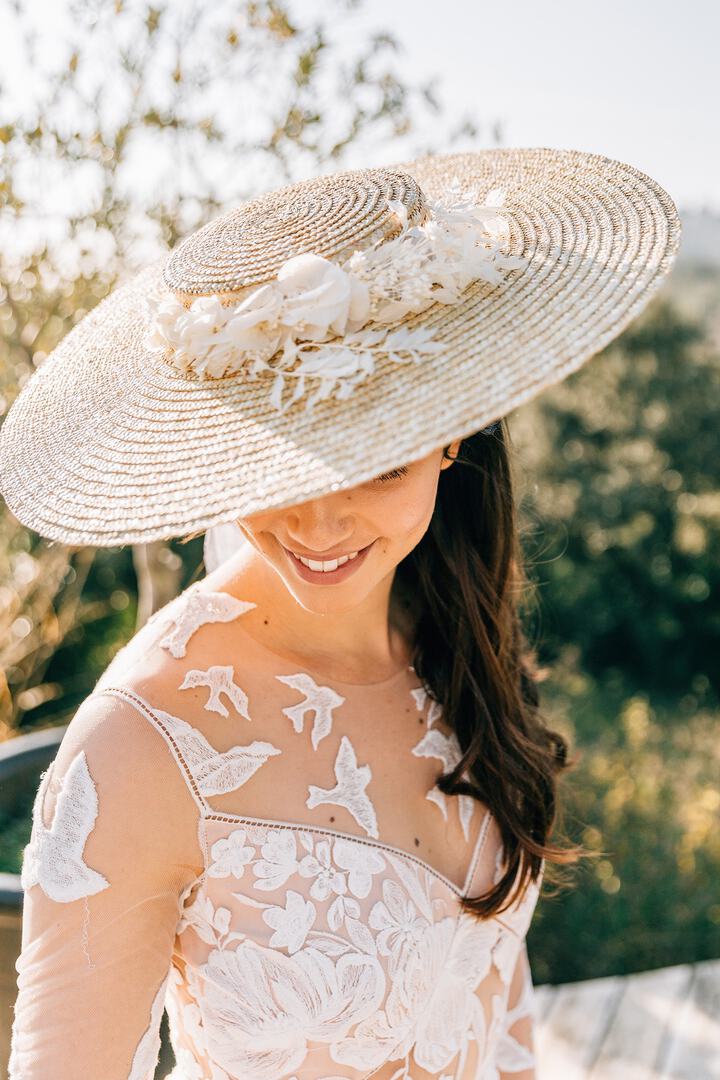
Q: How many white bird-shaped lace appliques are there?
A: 8